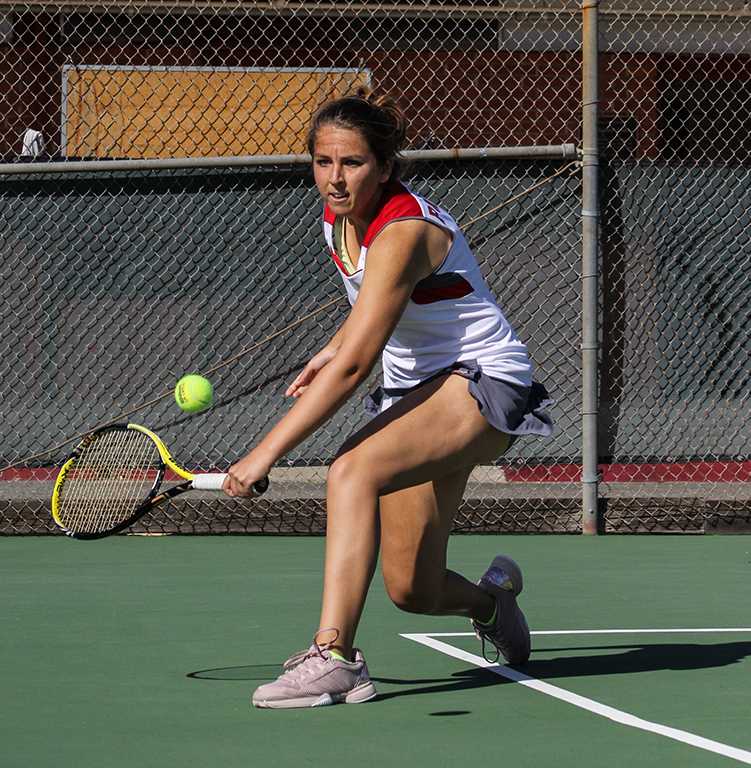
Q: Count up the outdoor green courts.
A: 1